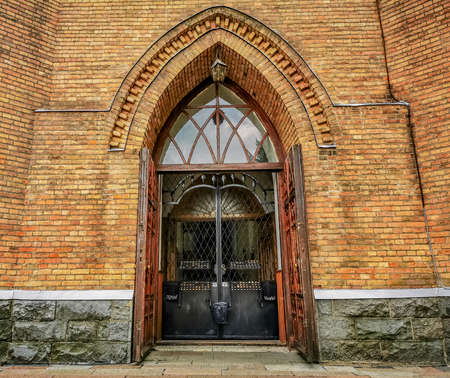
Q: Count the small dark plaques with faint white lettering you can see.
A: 2